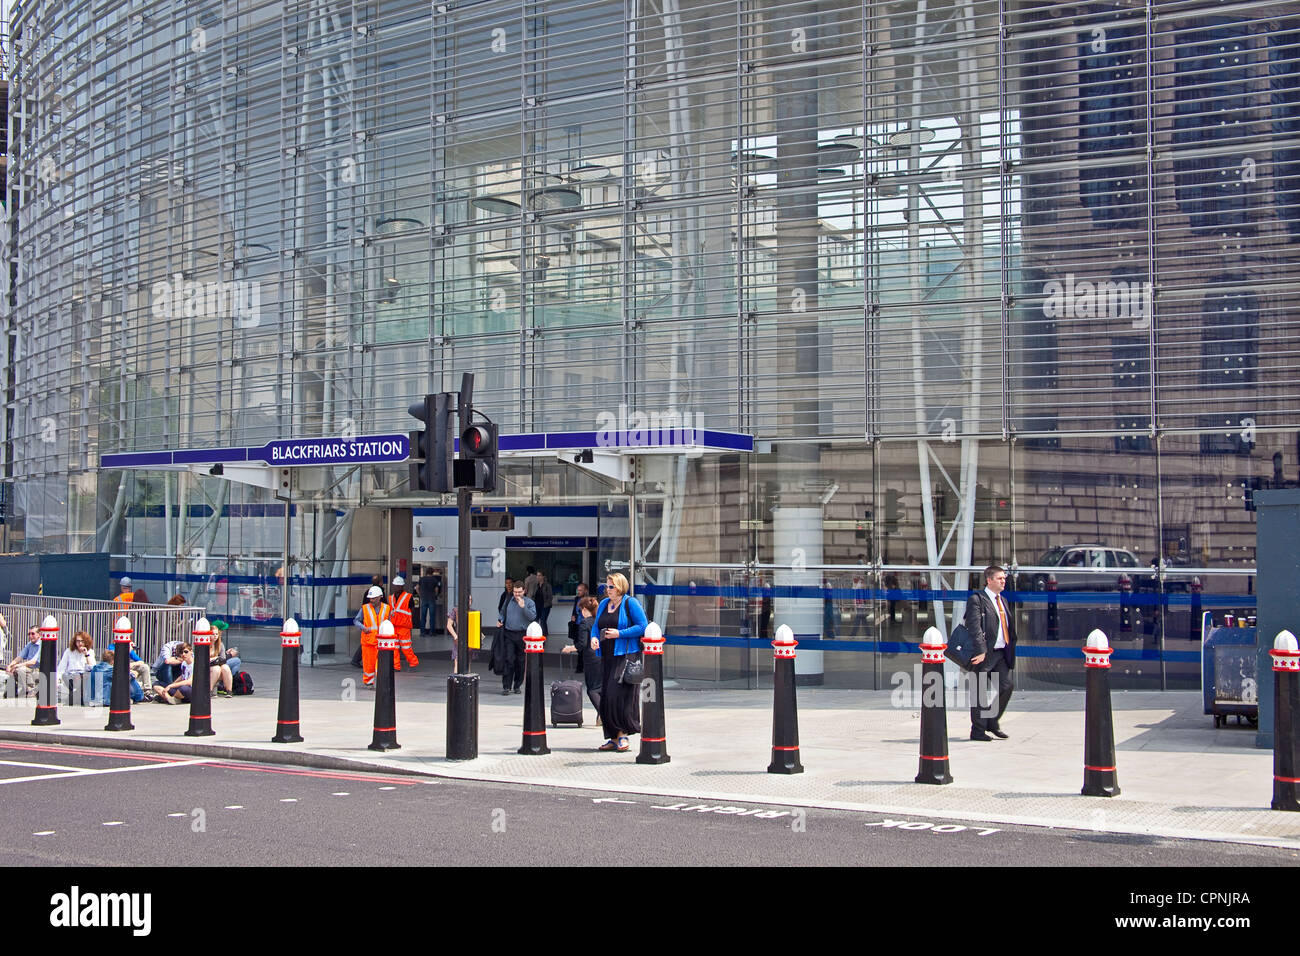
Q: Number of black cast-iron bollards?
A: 11